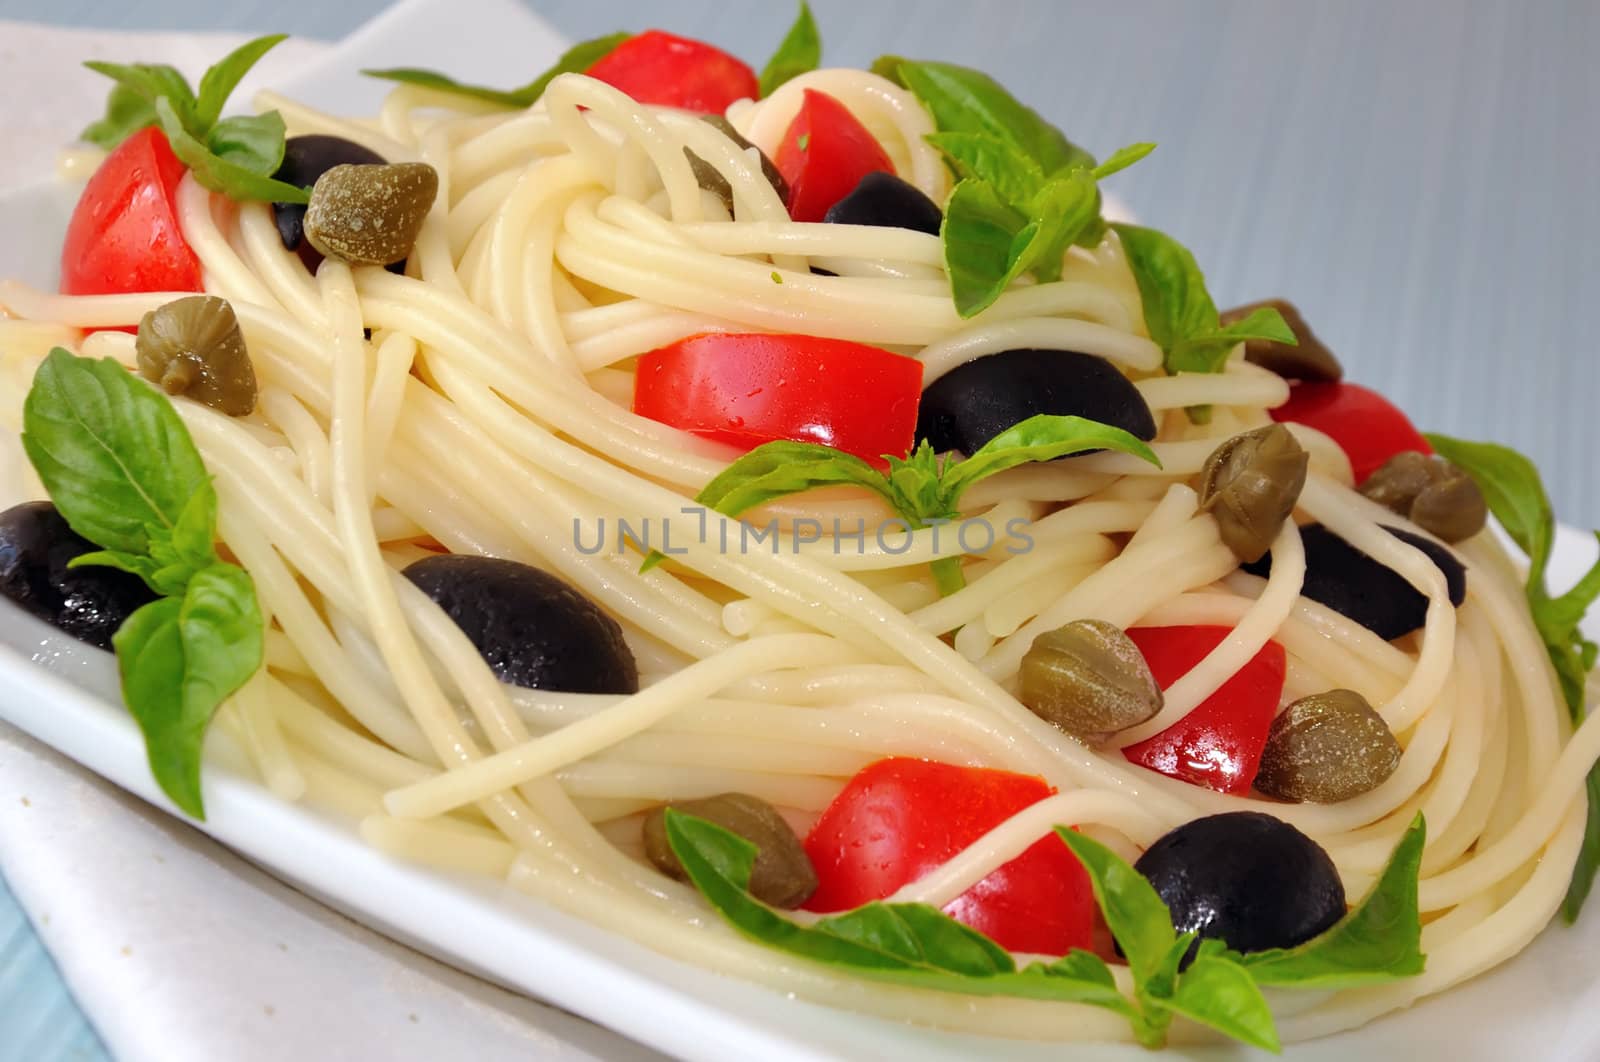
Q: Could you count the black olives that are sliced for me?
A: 7